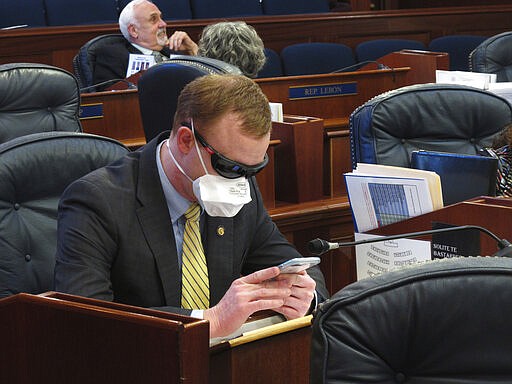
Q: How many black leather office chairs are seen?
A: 7